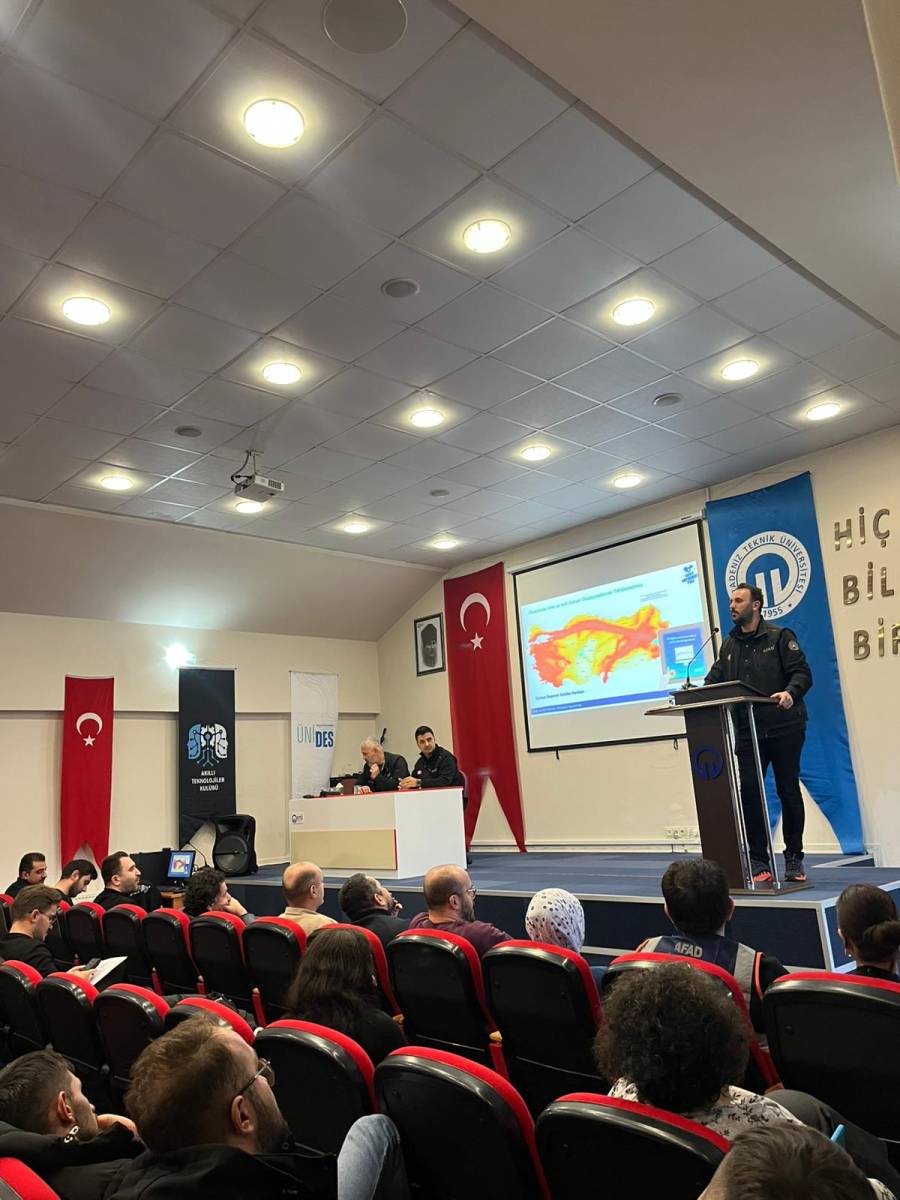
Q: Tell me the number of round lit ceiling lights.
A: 14